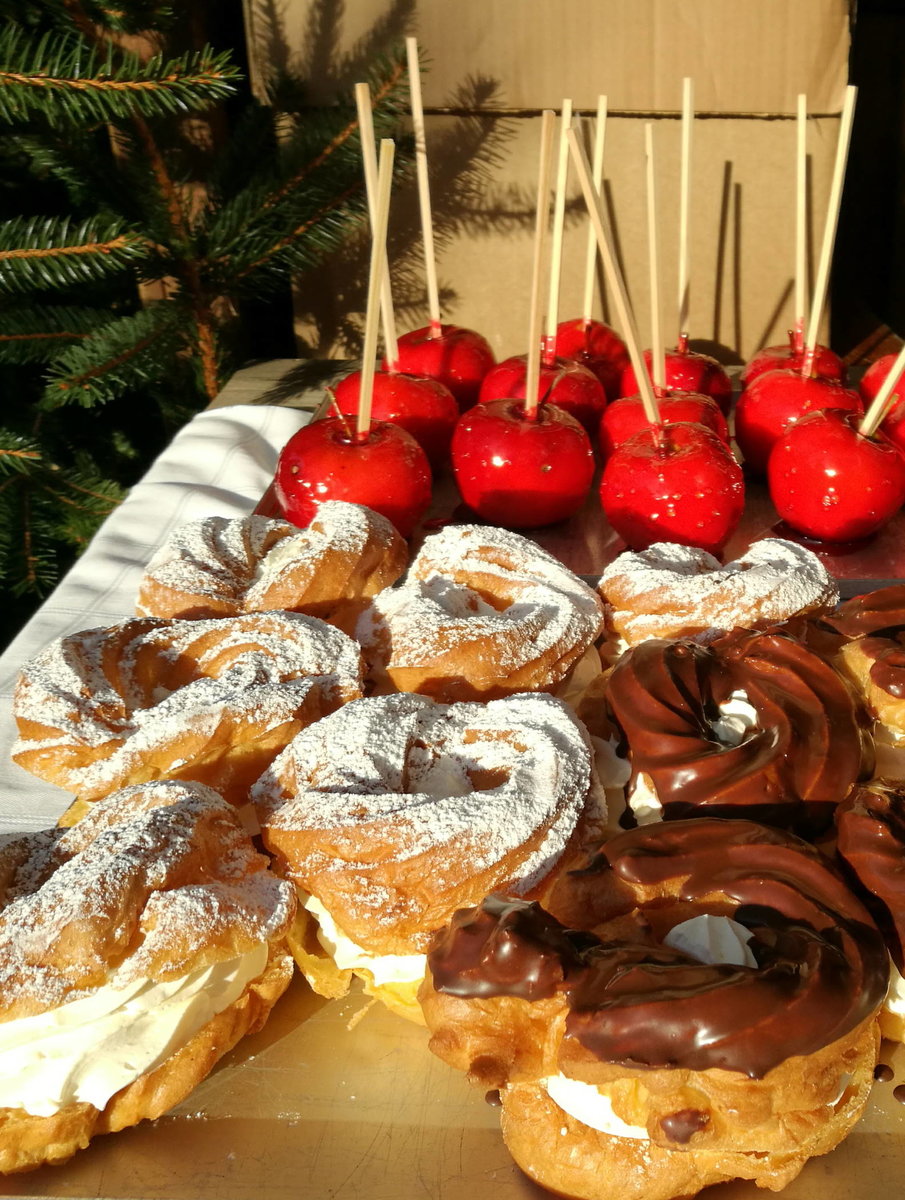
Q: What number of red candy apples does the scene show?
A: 13